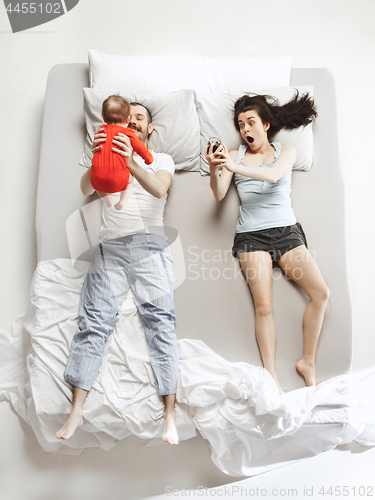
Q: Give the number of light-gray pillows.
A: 2